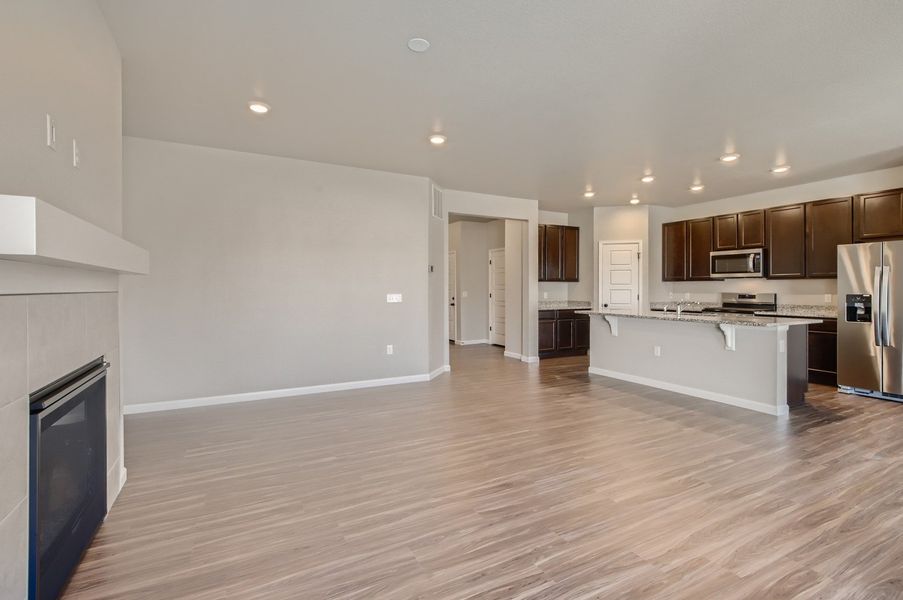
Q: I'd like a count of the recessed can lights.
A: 8